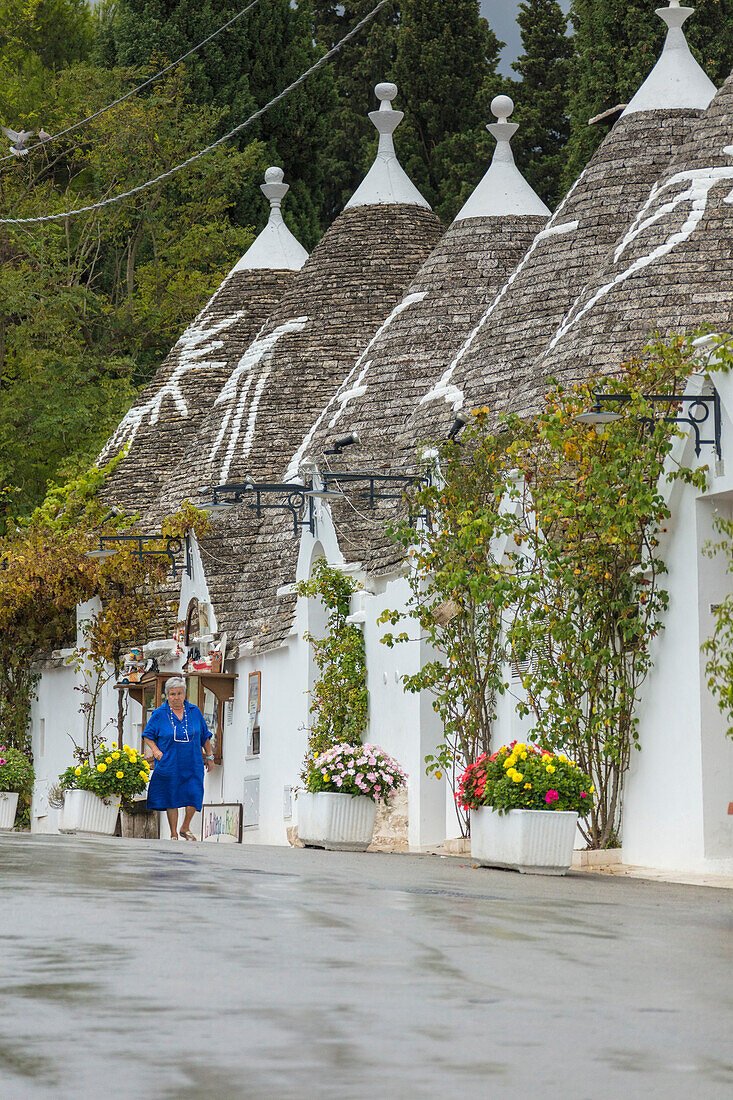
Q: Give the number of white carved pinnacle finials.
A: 4